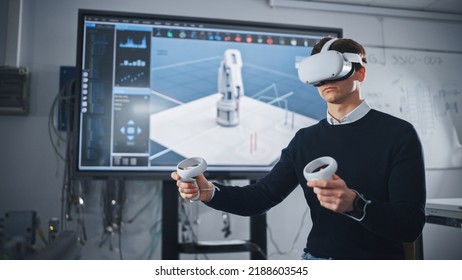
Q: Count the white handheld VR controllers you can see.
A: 2